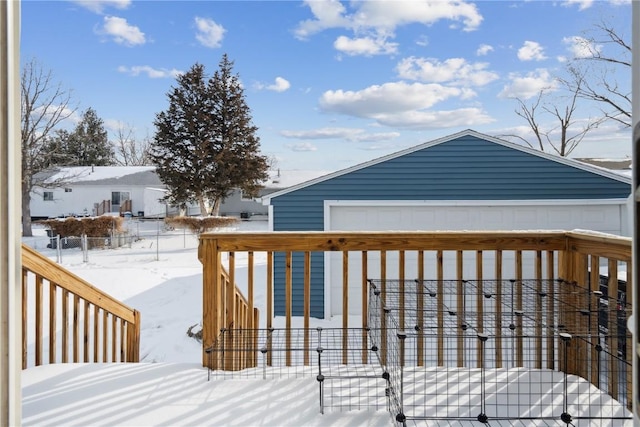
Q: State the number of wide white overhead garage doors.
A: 1